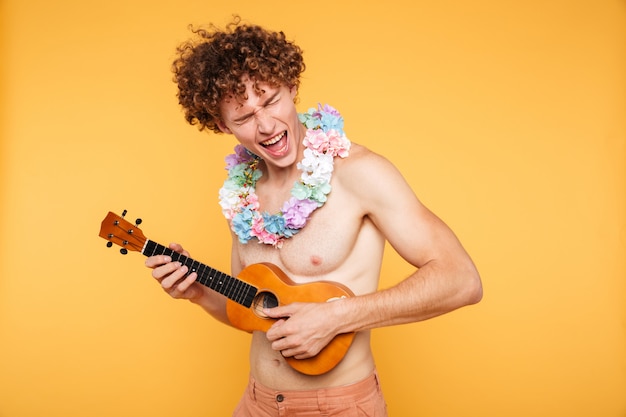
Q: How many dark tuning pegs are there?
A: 4